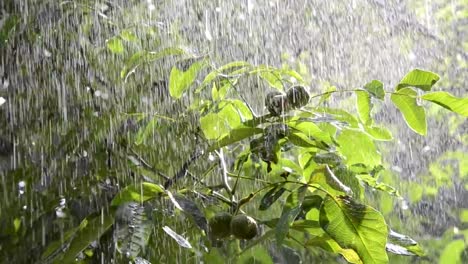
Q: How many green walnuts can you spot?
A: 4